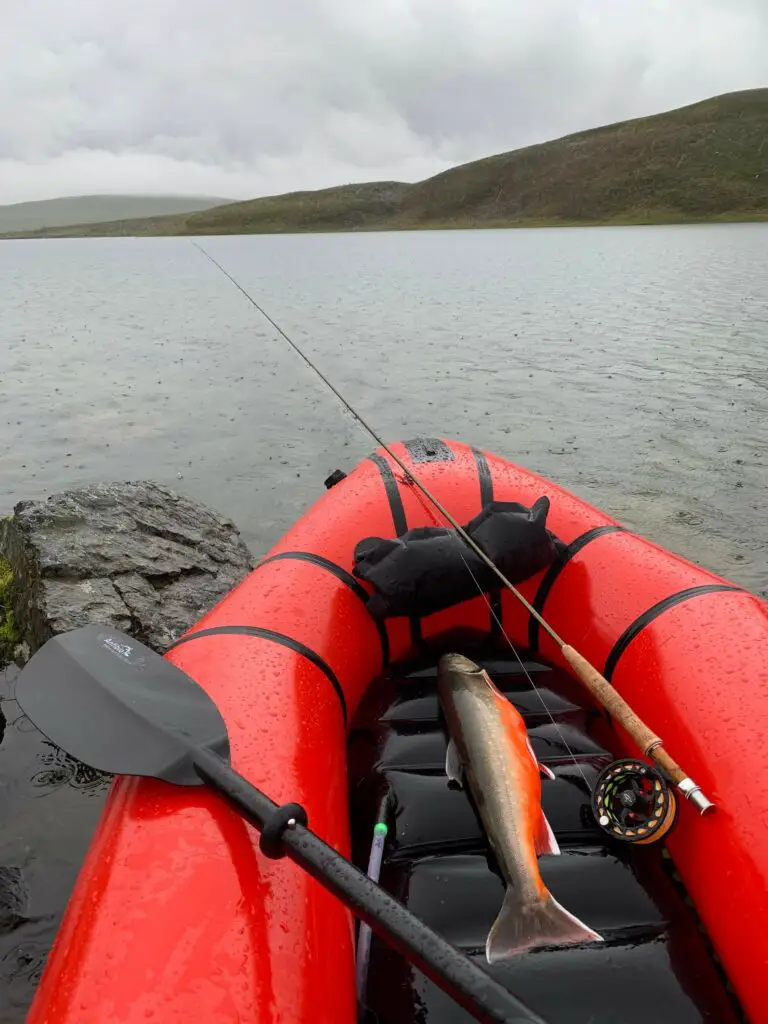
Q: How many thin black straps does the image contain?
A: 6